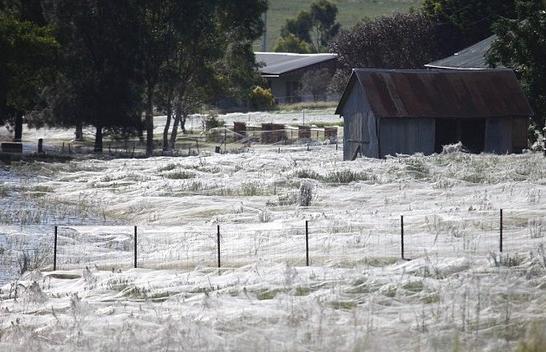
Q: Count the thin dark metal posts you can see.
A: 6